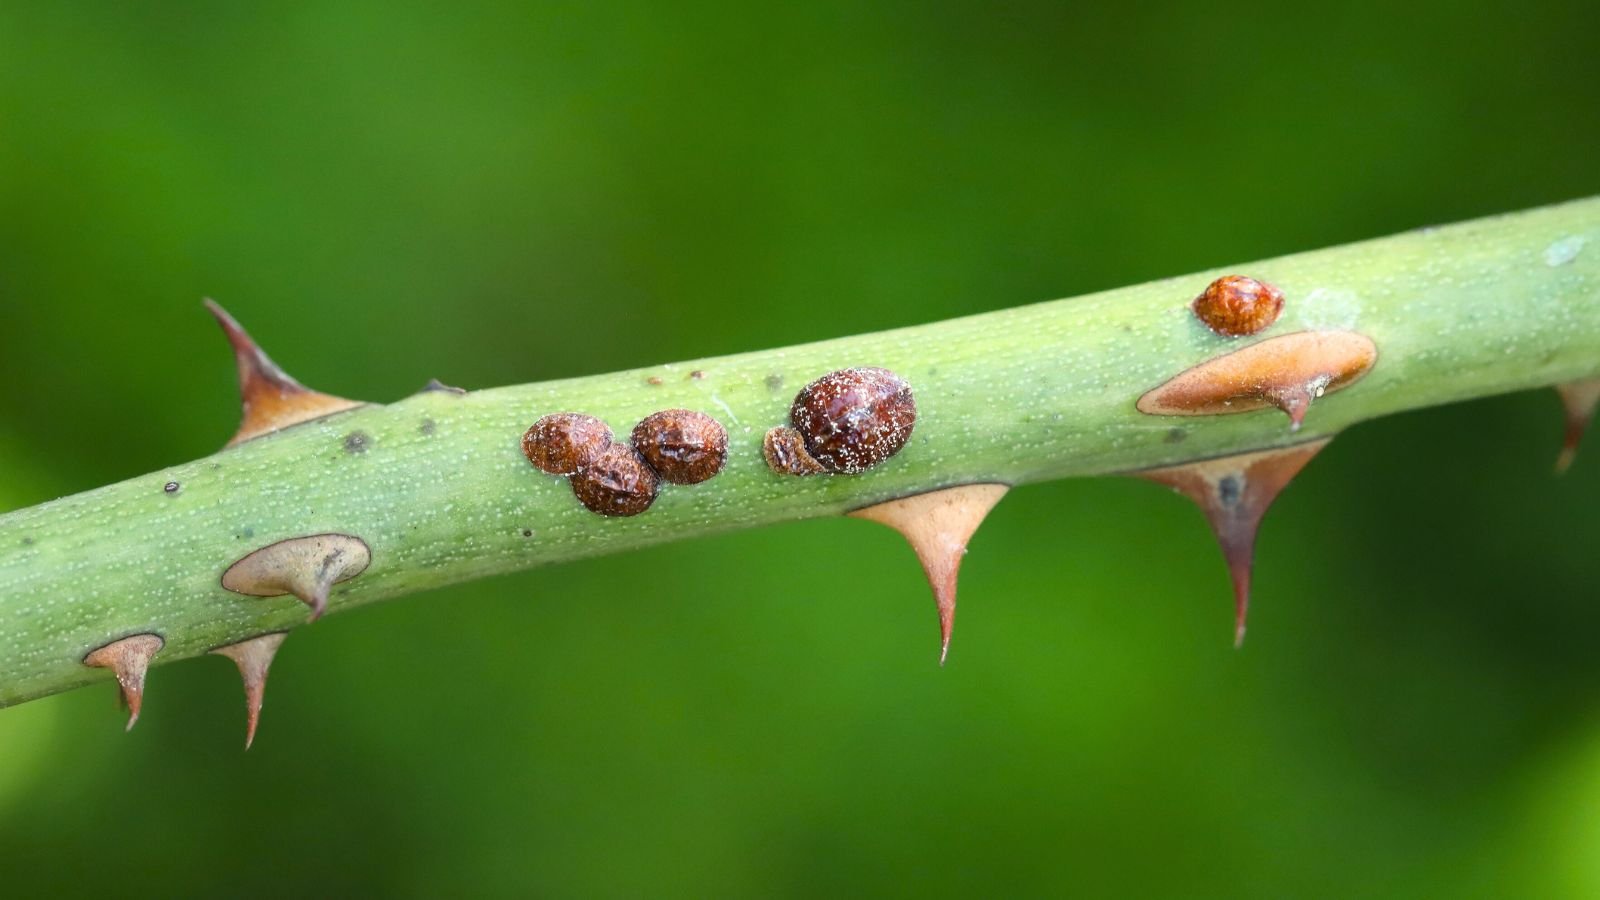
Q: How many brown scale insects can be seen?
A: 6